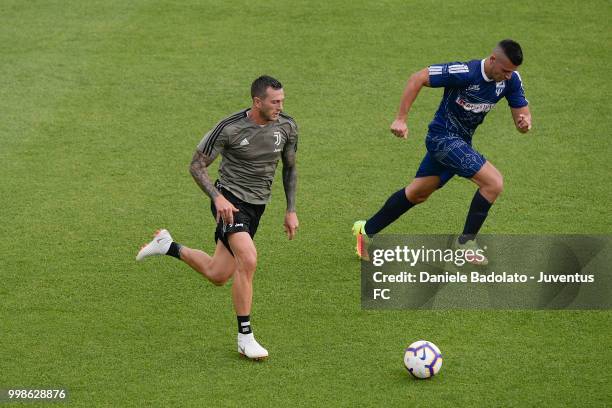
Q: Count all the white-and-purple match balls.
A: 1